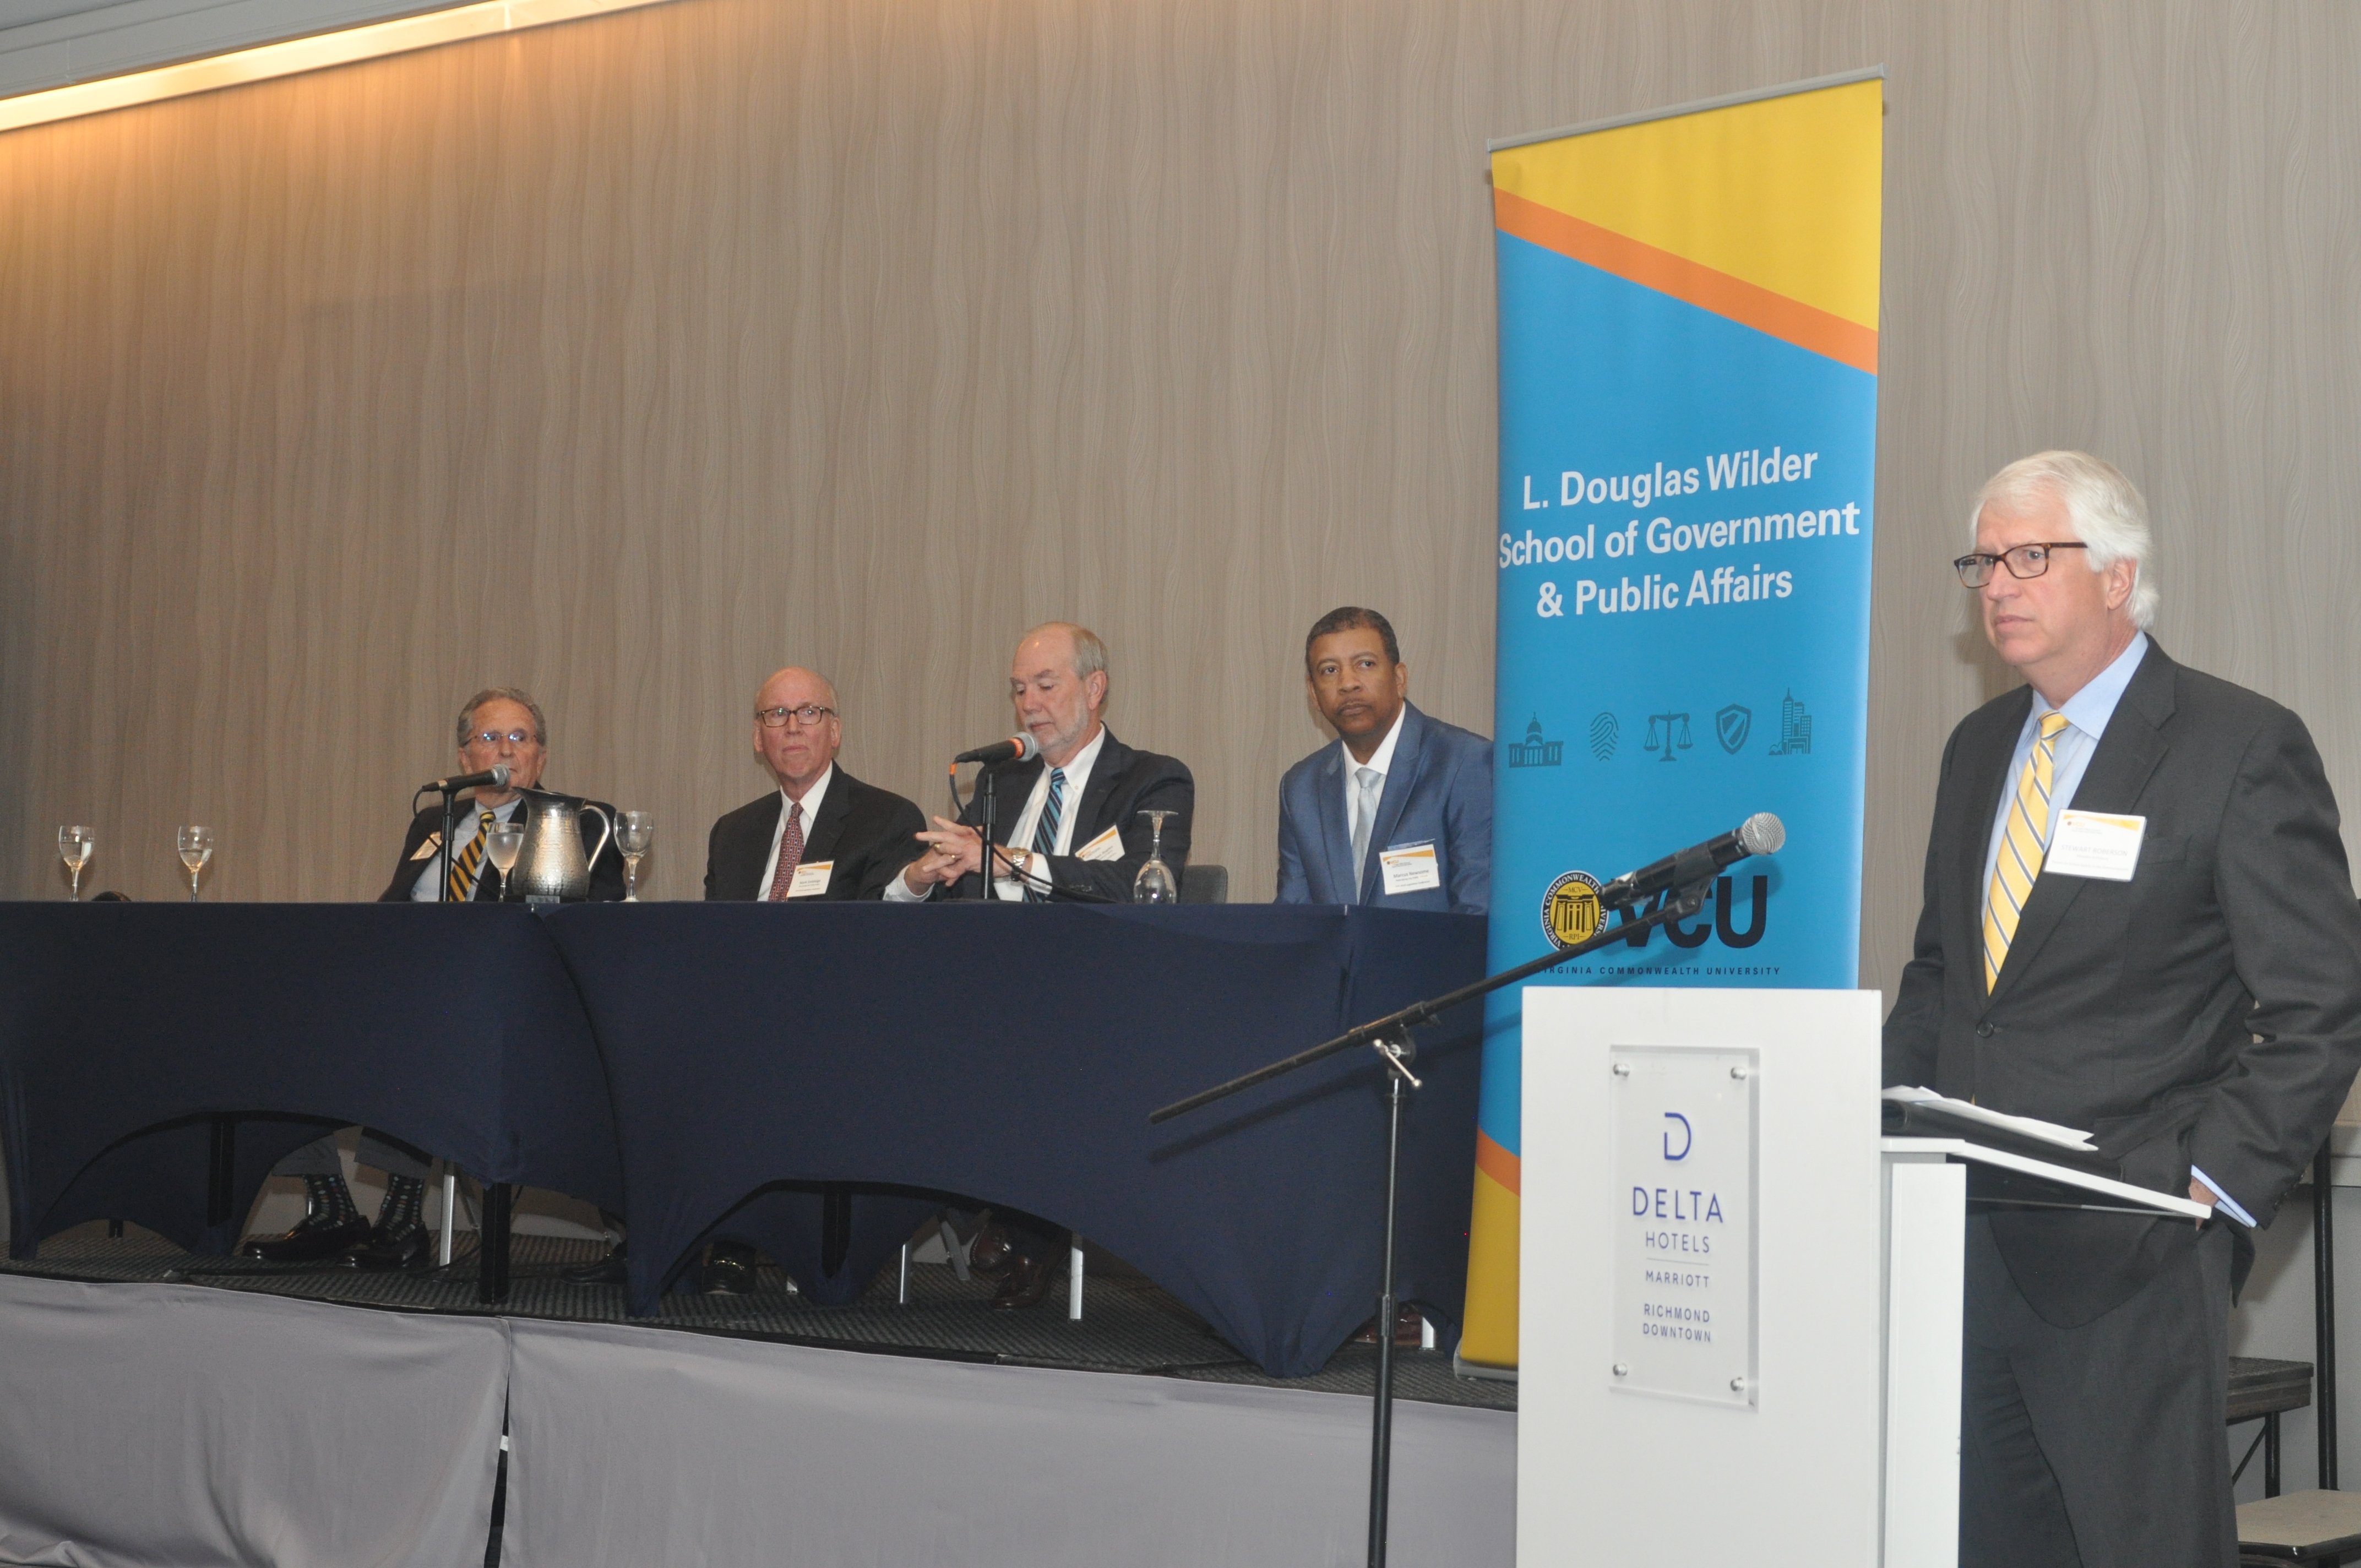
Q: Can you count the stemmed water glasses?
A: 5